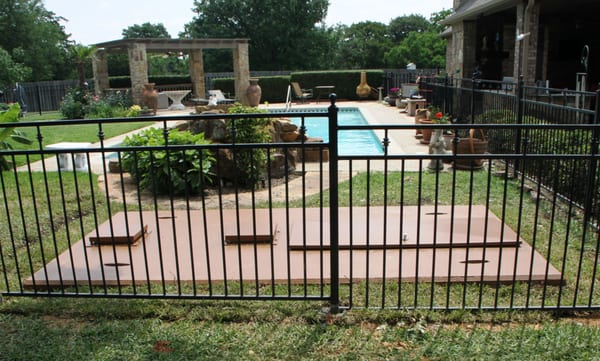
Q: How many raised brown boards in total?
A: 3